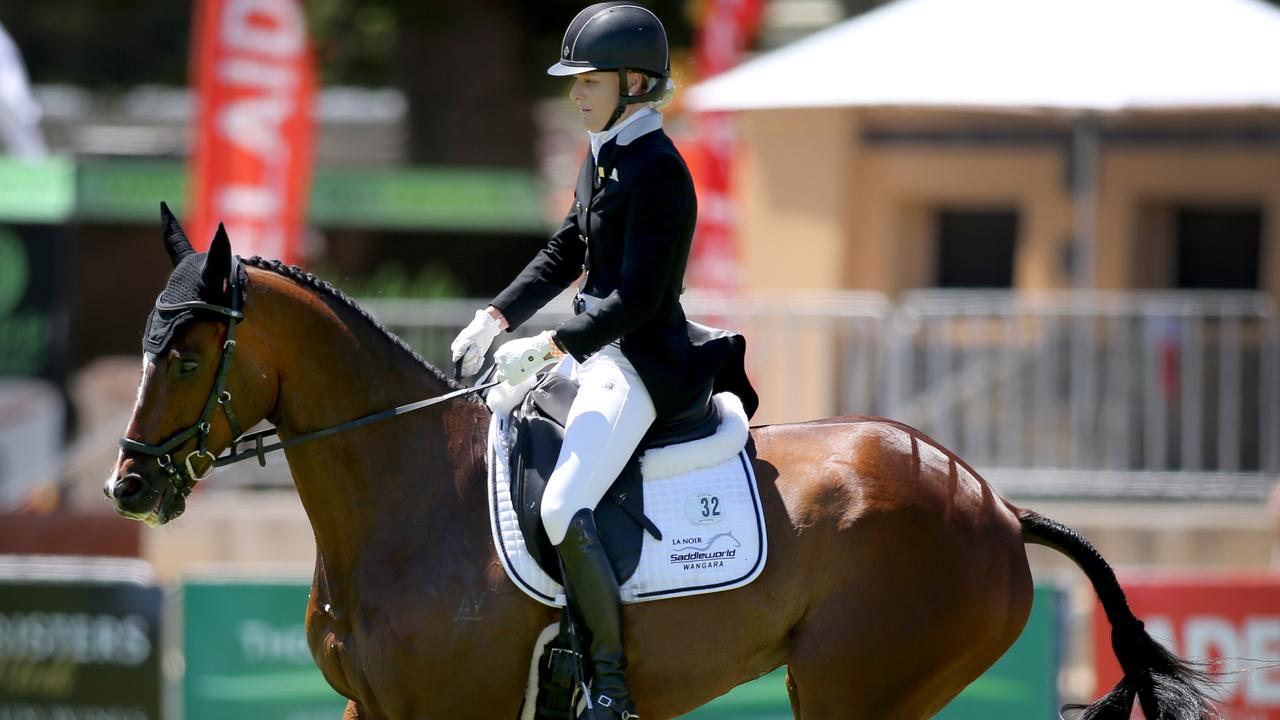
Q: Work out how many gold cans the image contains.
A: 0